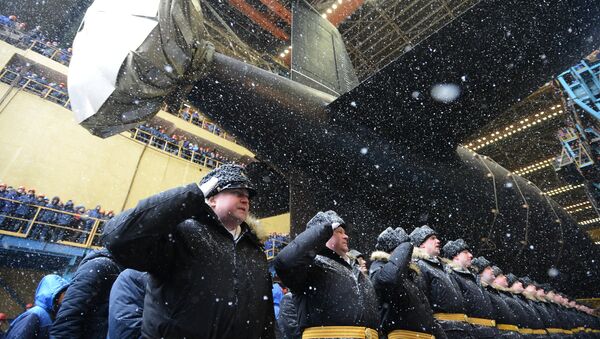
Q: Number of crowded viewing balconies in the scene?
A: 3